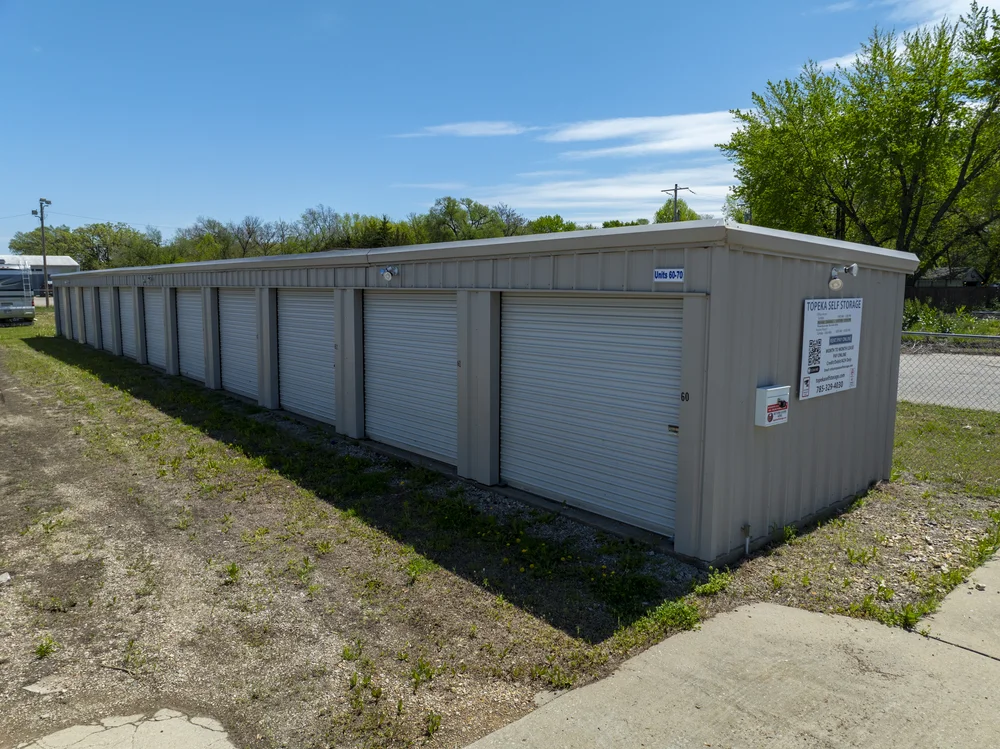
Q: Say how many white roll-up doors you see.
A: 11